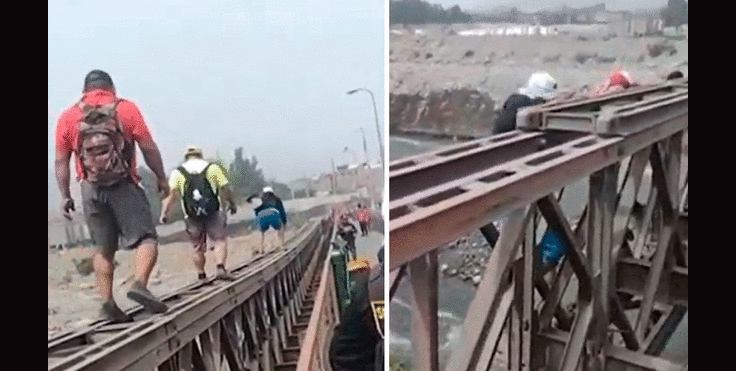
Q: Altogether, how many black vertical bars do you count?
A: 2